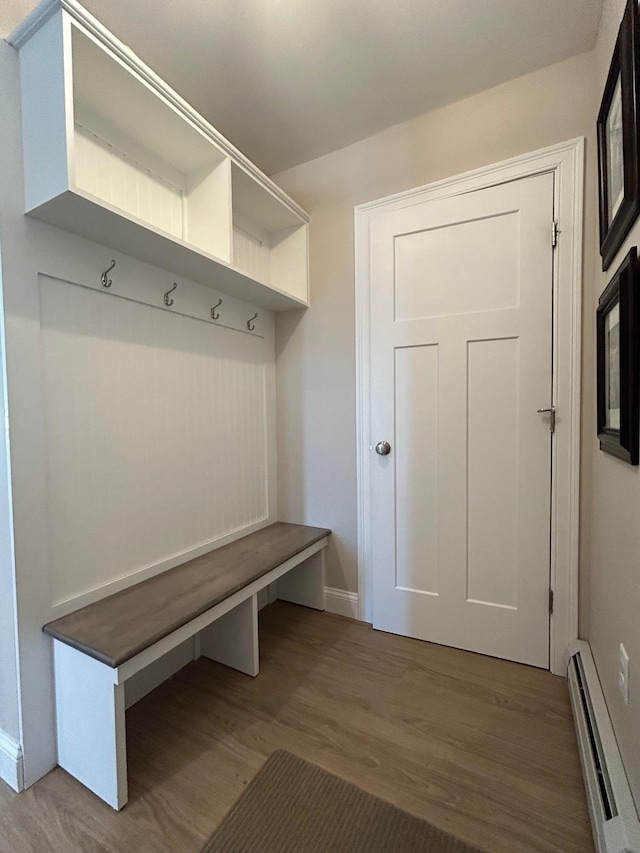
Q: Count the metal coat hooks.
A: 4